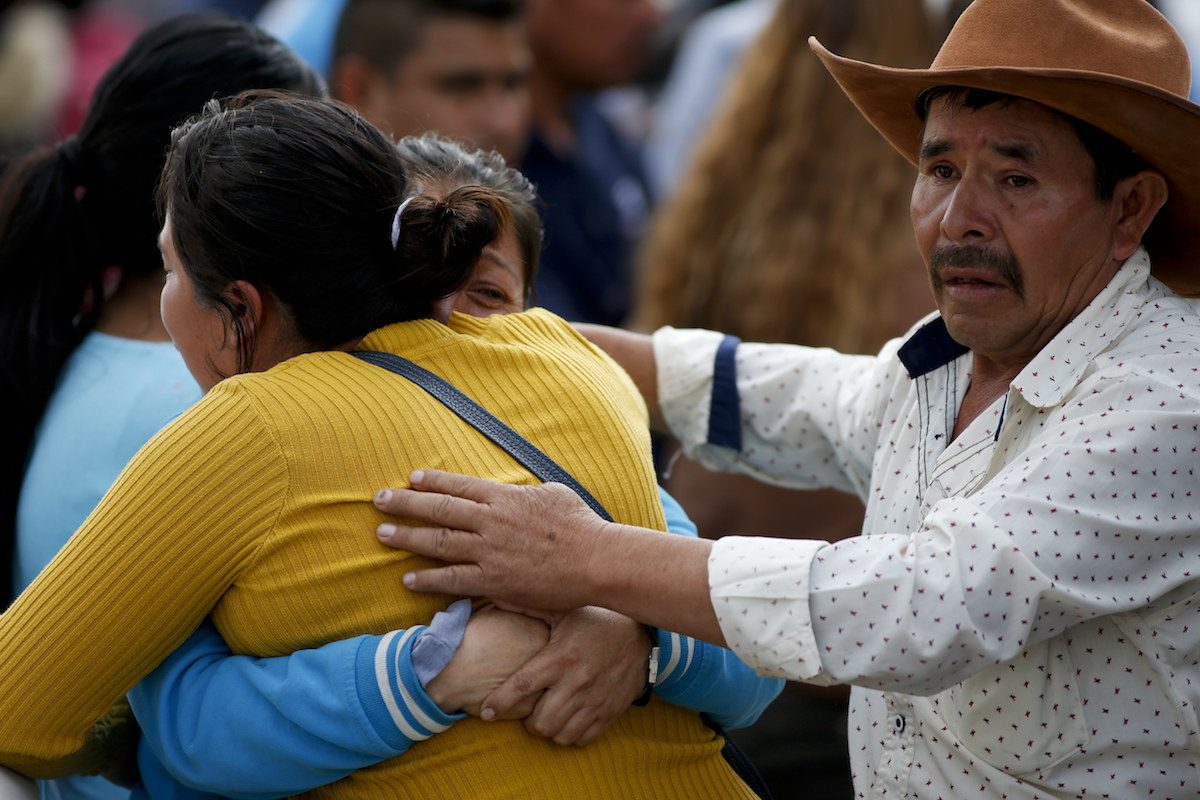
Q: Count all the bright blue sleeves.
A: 2